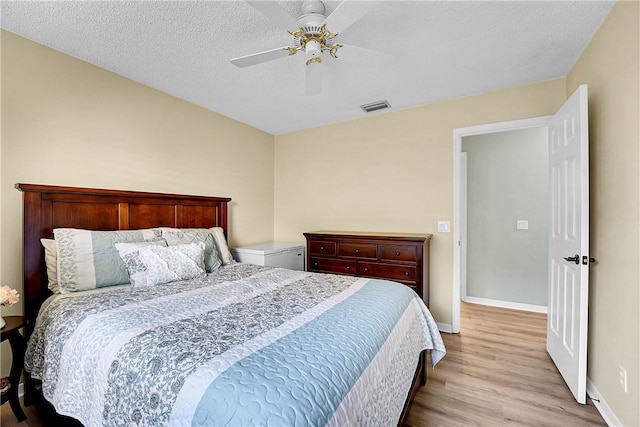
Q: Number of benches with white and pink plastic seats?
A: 0